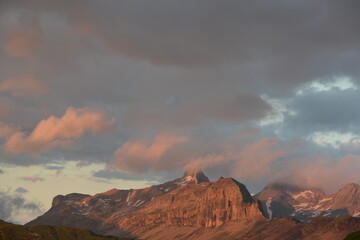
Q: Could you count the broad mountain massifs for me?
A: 2